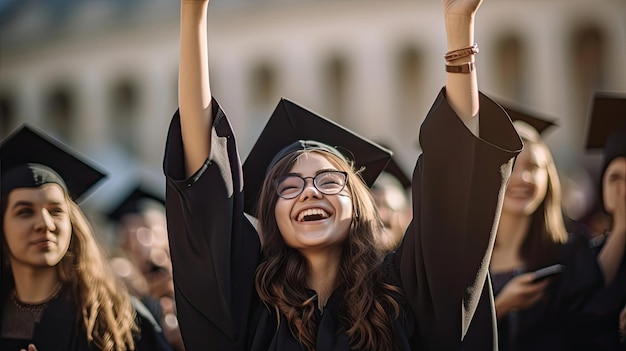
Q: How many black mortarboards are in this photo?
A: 6